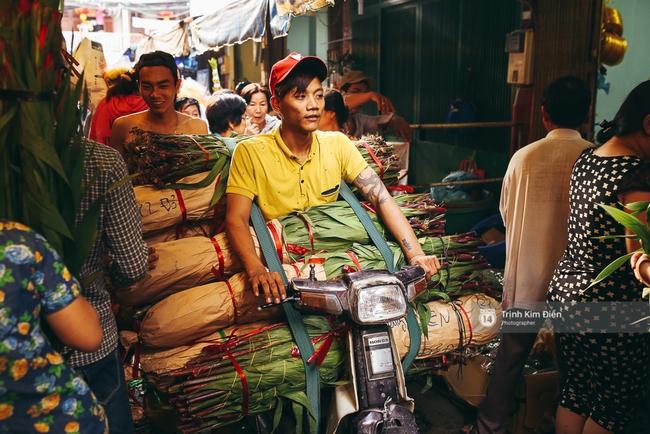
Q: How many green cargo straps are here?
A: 2